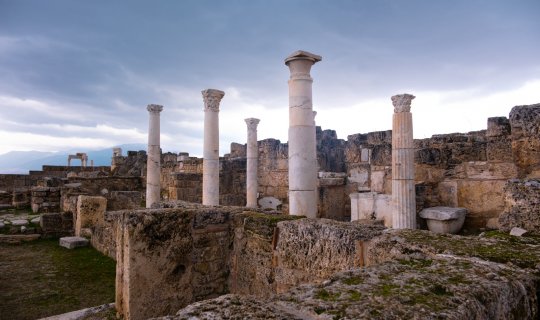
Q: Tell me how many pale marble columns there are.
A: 5